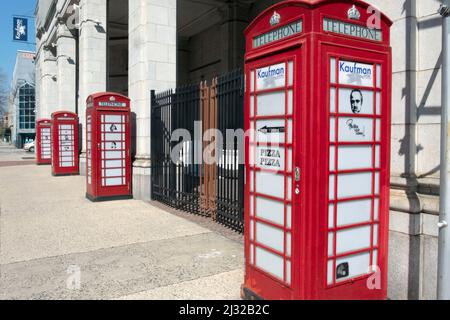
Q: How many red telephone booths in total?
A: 4